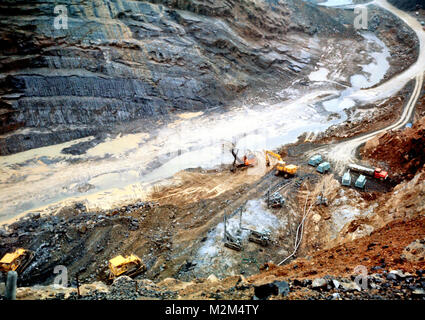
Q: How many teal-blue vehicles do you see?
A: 4